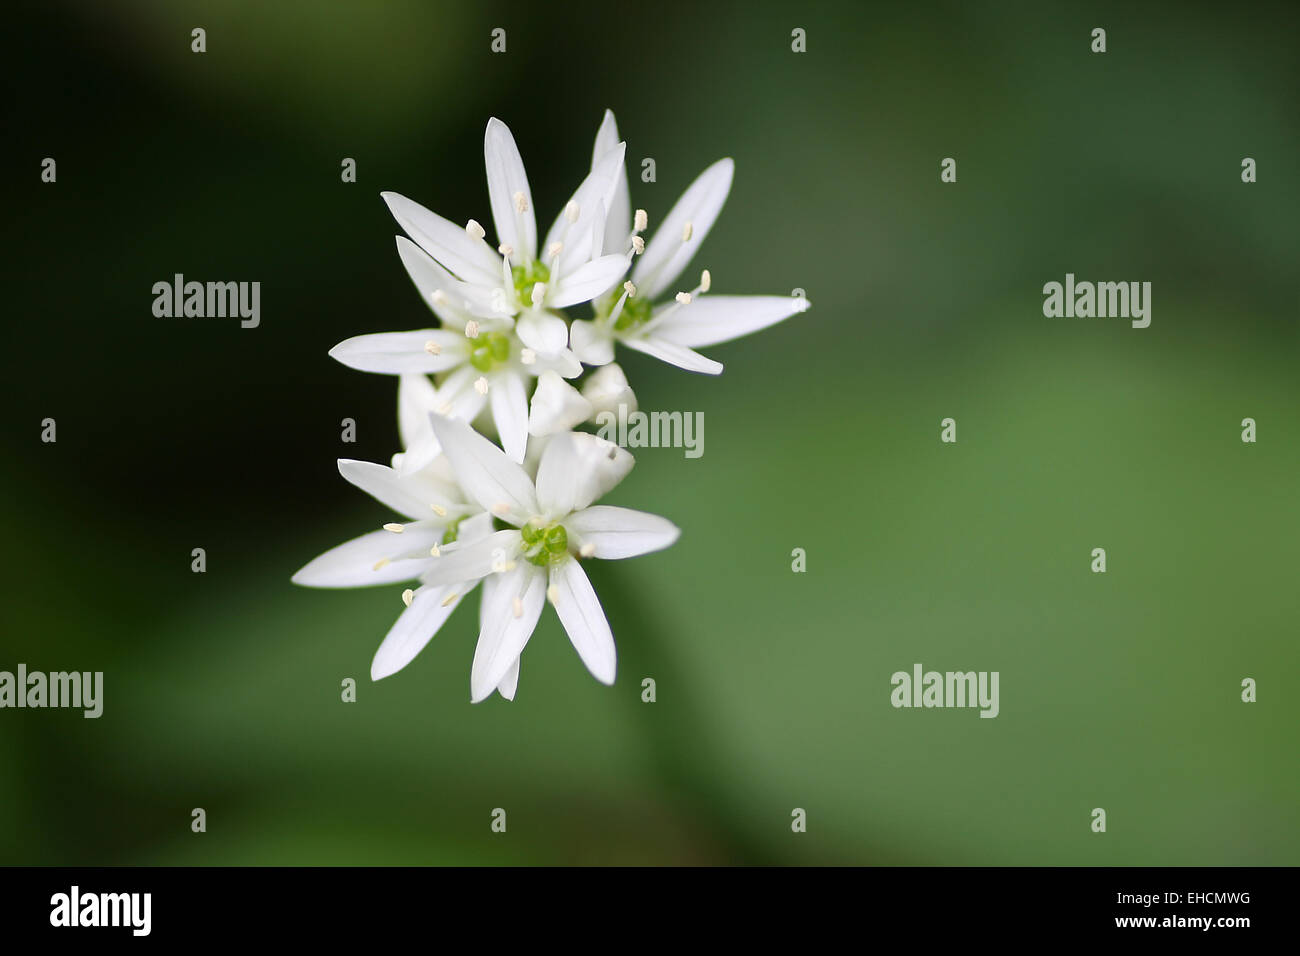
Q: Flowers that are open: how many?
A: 5